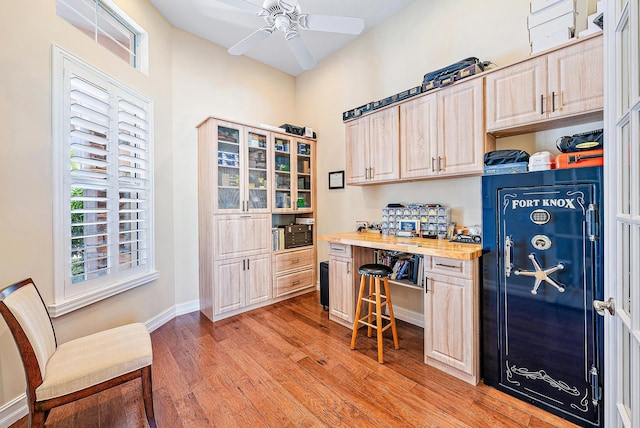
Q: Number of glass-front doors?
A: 4